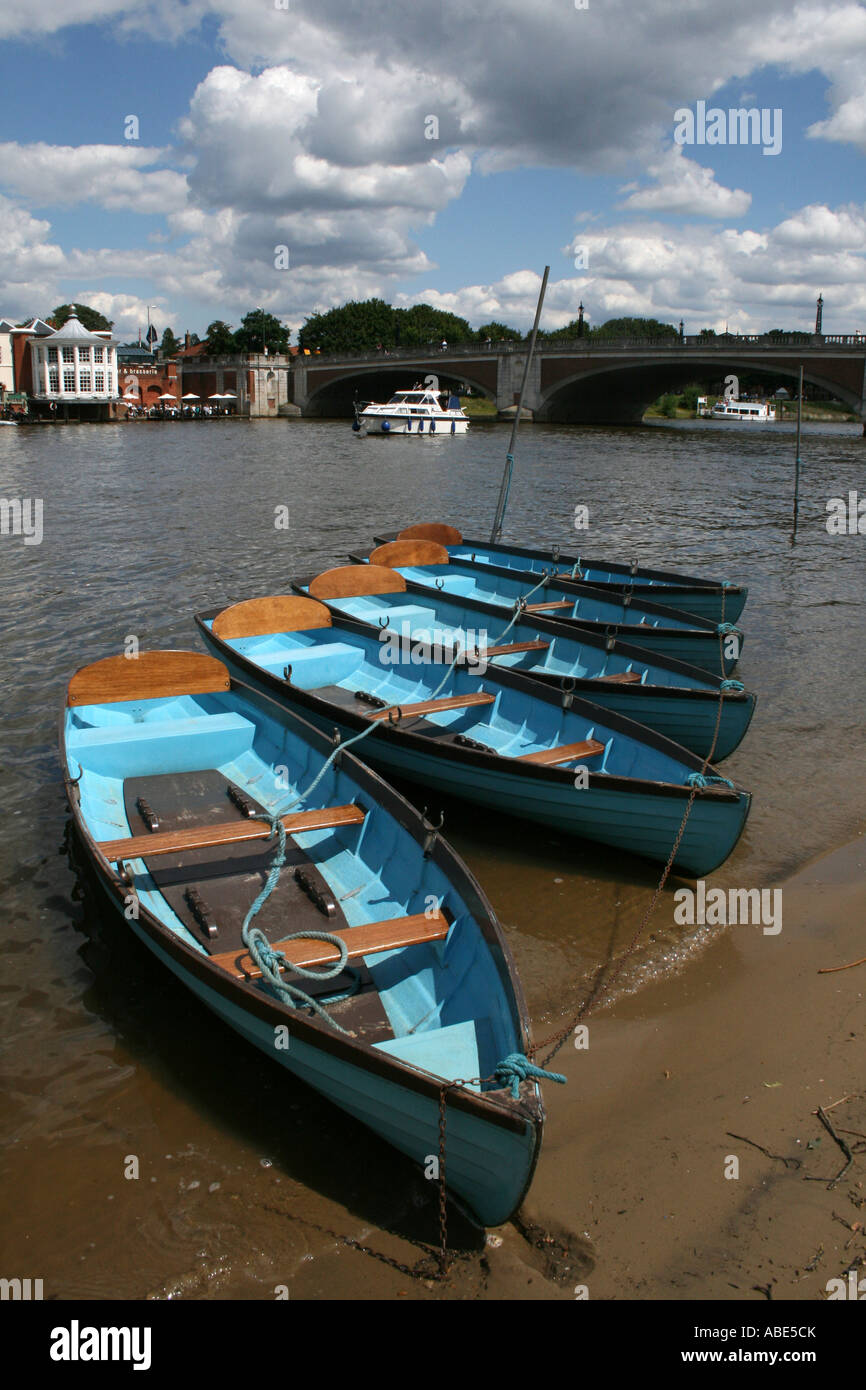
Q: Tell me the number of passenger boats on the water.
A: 2